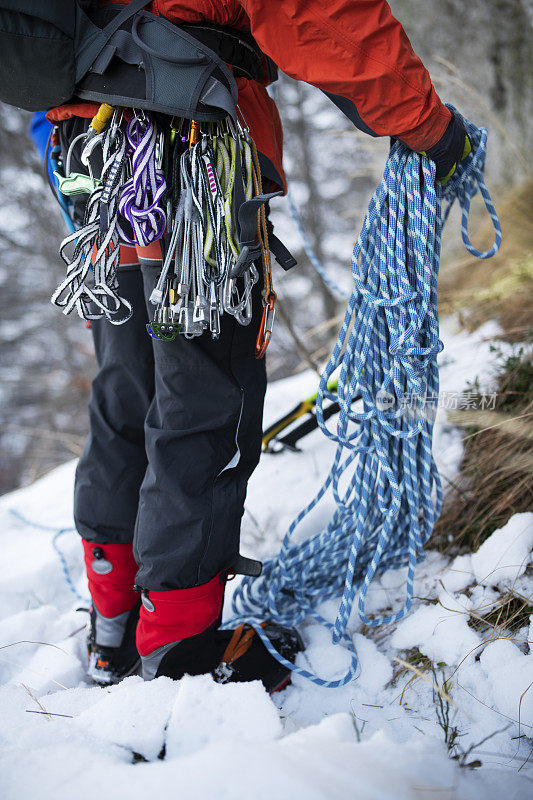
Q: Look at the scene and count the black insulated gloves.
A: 1